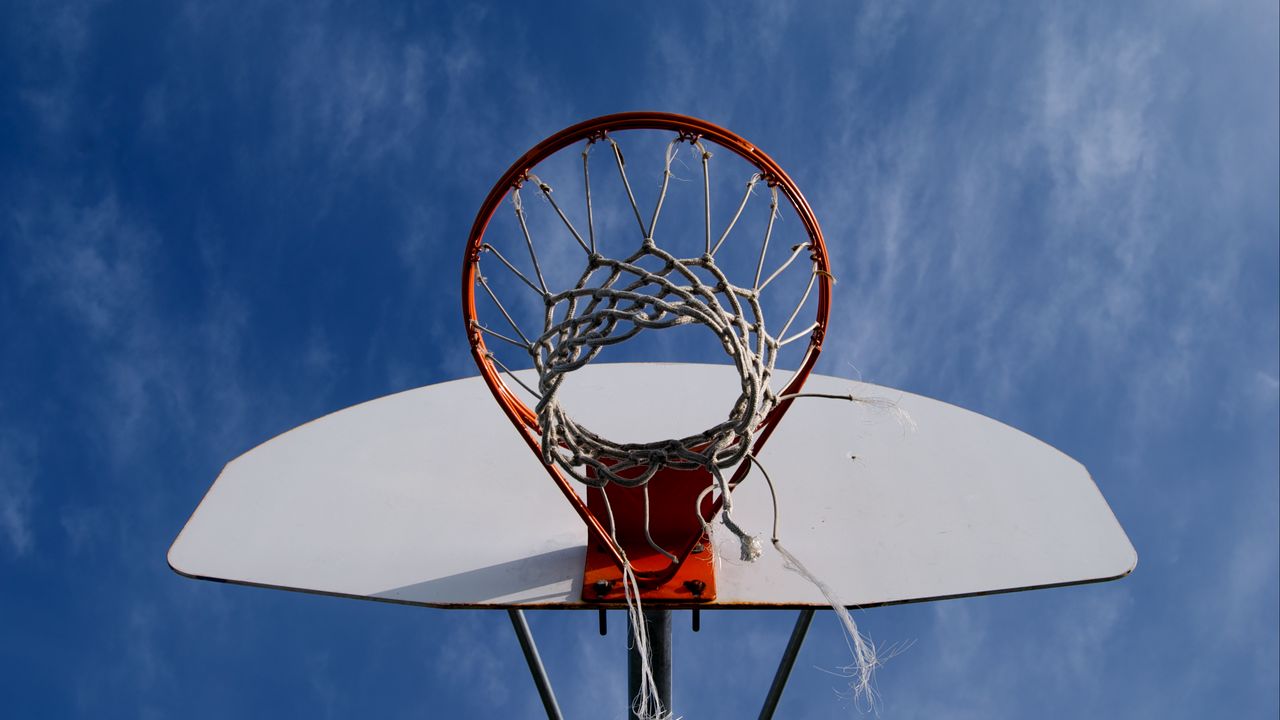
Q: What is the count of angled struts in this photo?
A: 2